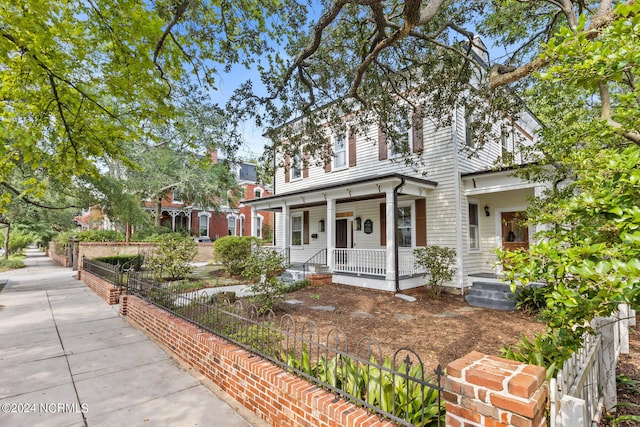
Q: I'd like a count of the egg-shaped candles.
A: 0